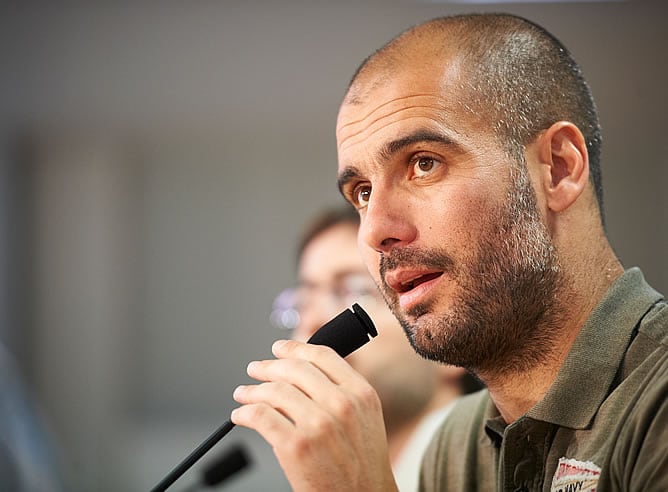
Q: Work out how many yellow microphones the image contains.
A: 0